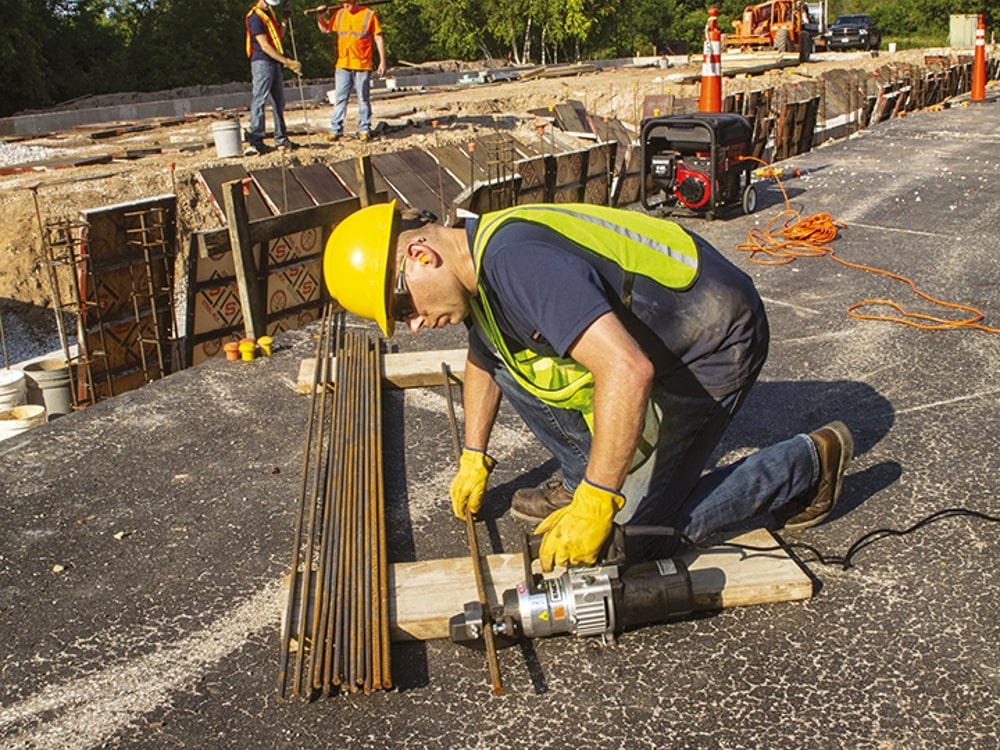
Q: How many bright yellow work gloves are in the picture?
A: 2